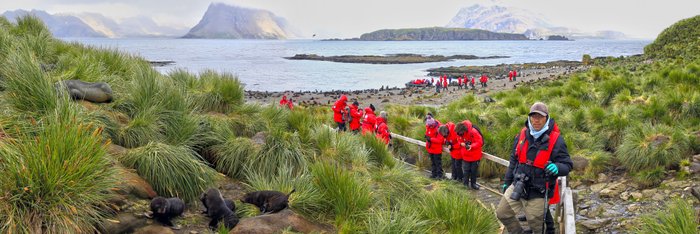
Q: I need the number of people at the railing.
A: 8